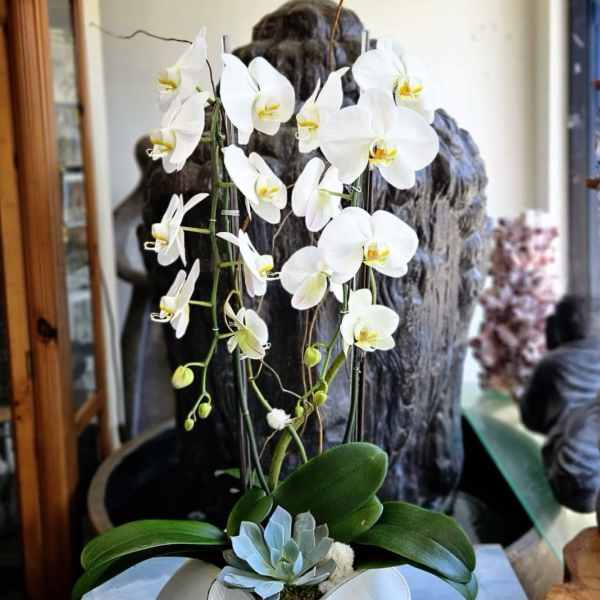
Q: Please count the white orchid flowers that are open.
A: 15